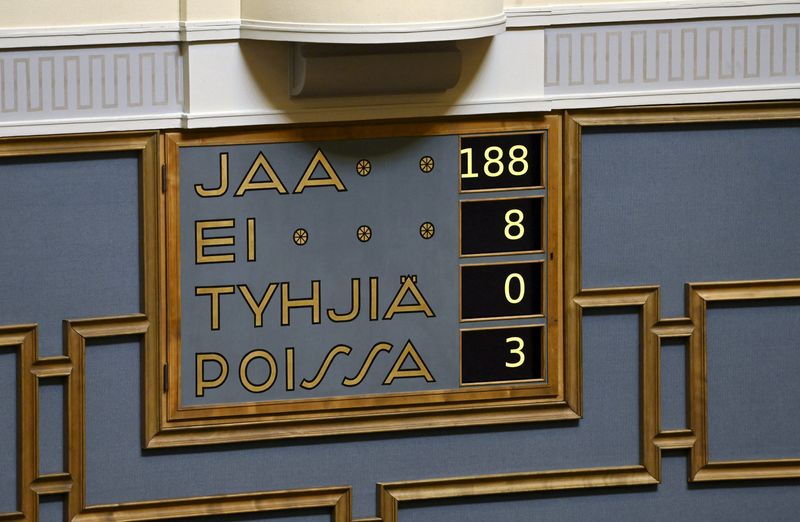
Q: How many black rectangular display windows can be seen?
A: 4